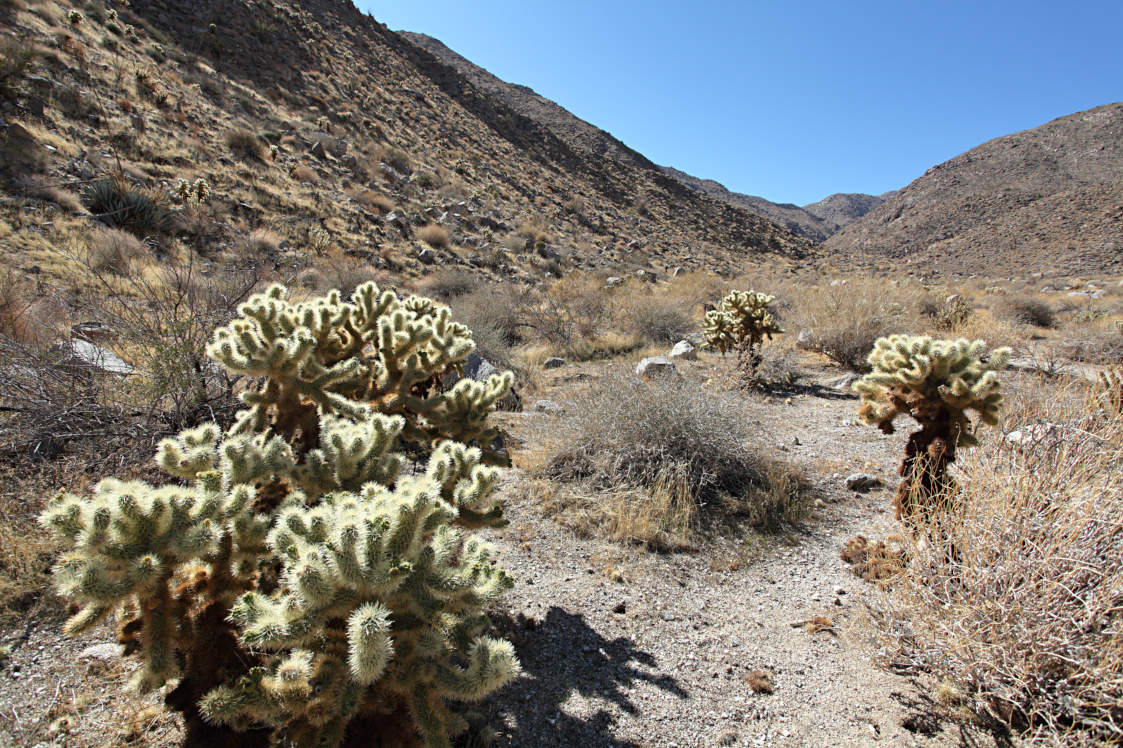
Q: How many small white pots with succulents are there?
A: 0